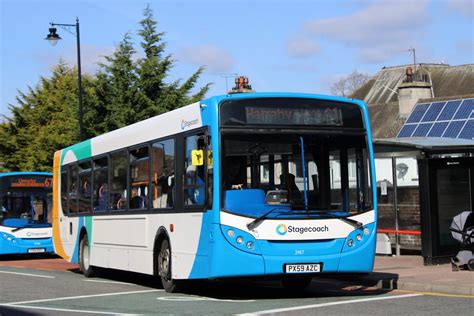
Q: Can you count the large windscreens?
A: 2